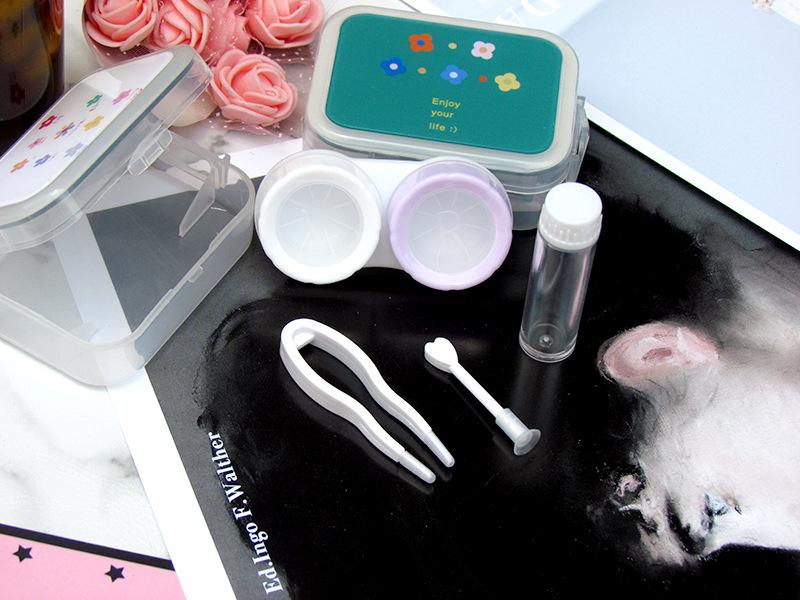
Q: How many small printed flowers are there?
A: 14